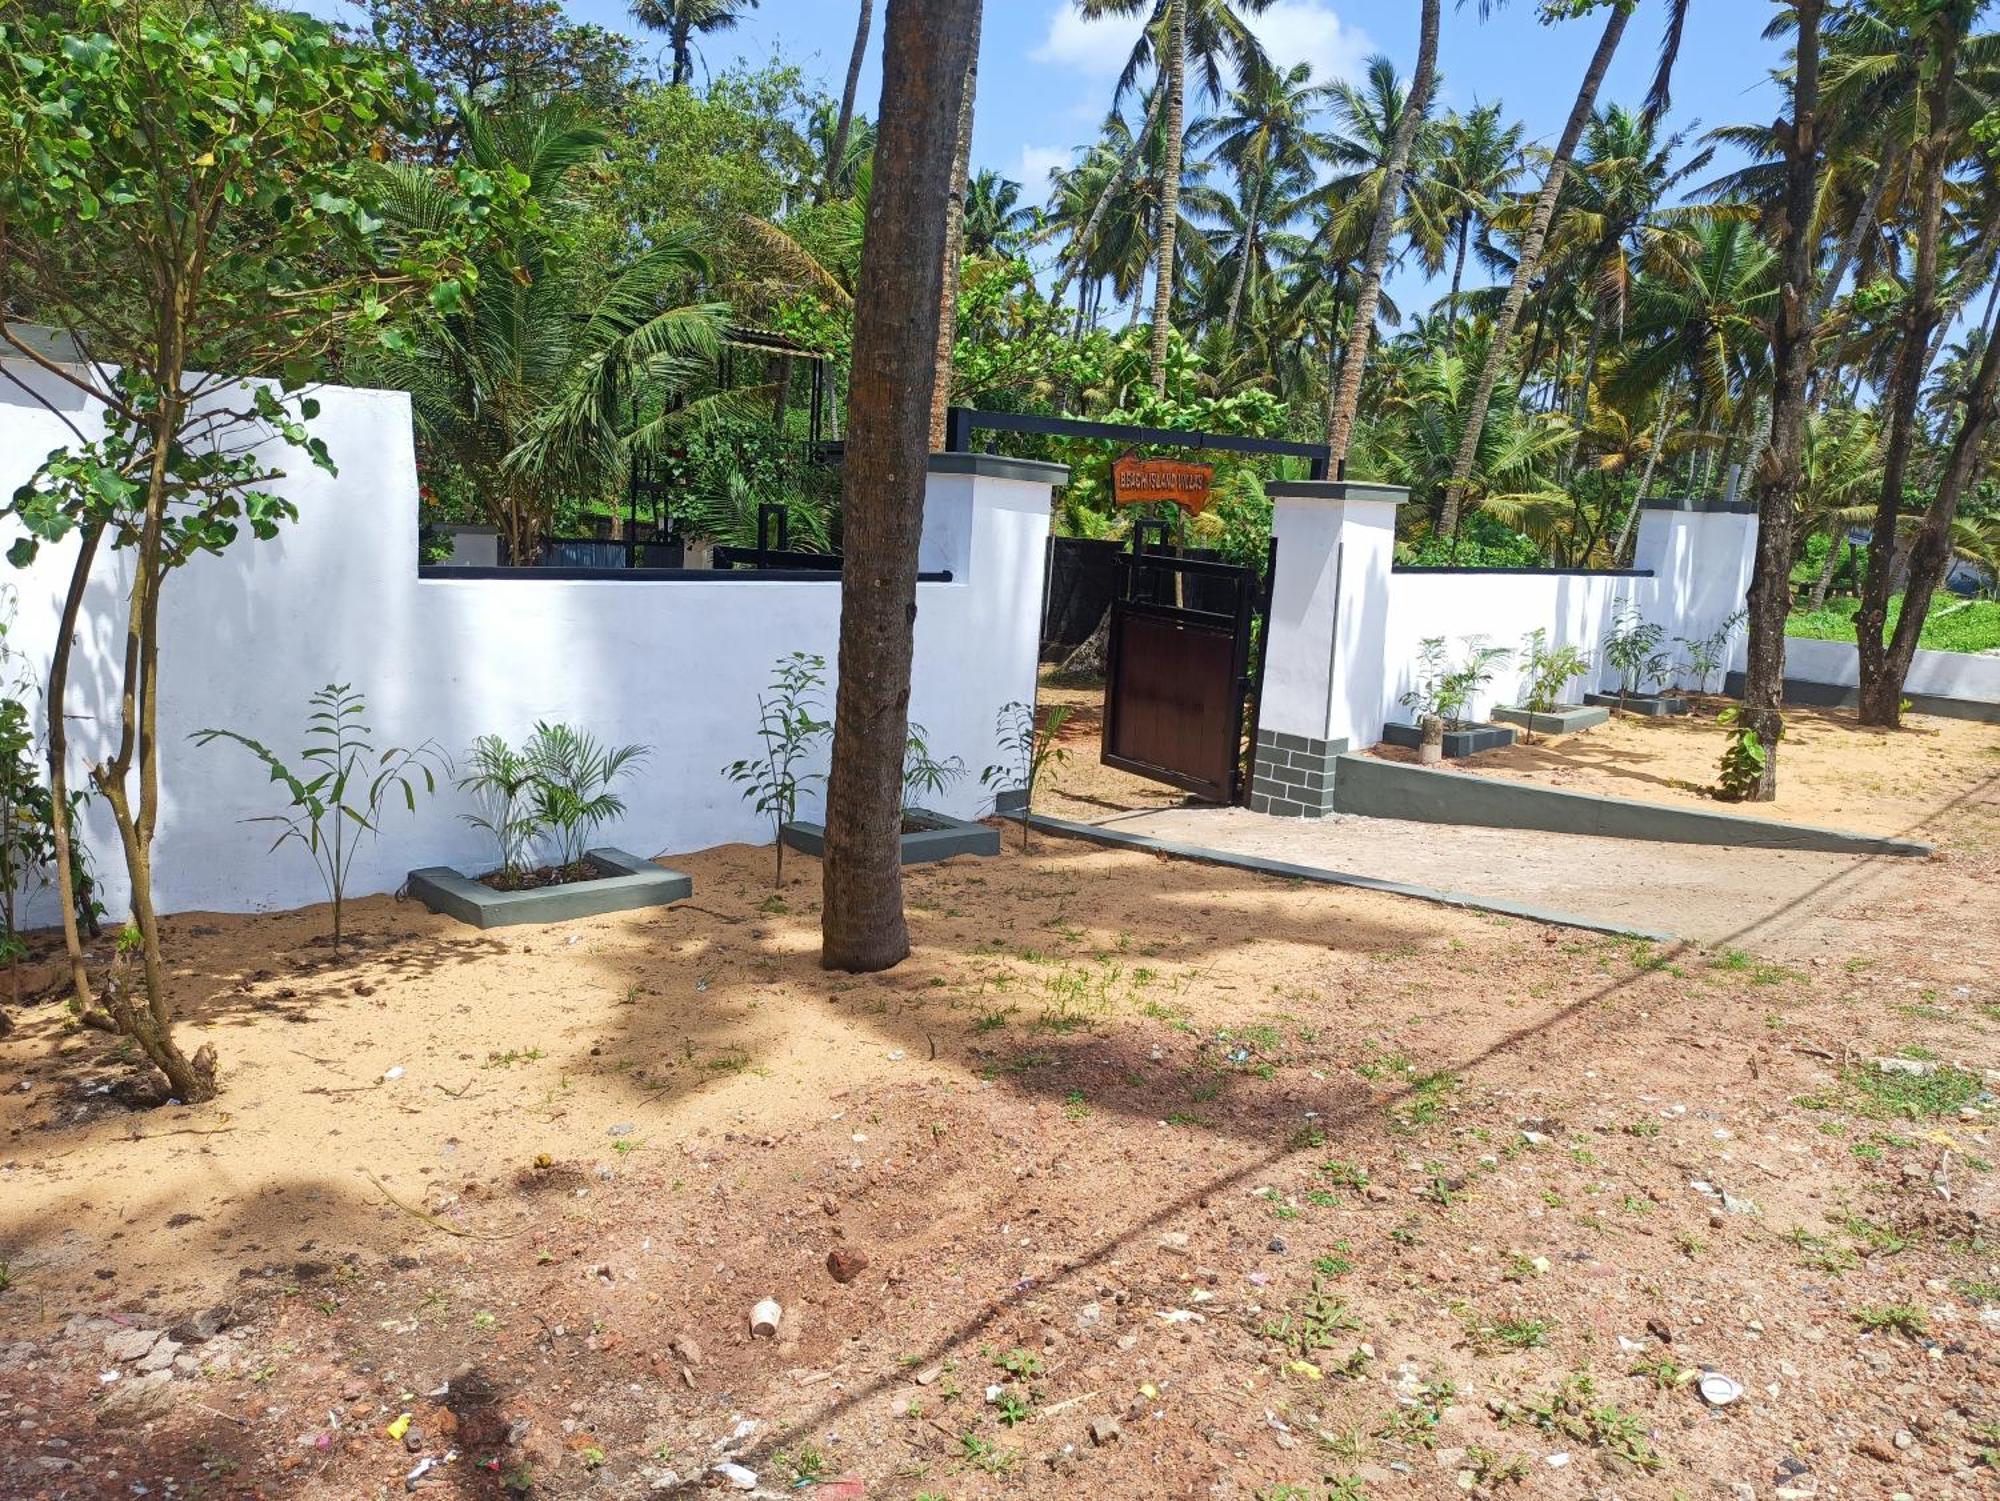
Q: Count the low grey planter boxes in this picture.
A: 5